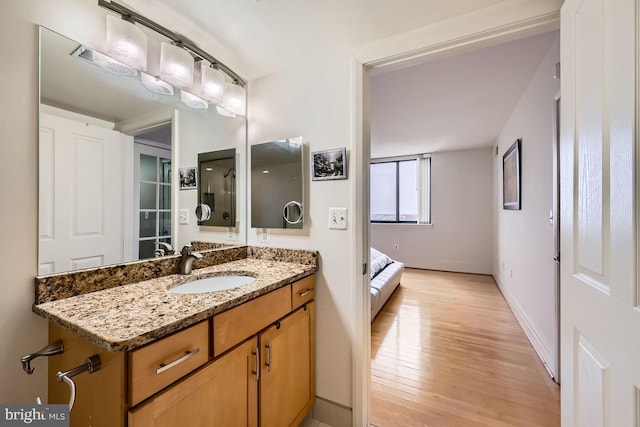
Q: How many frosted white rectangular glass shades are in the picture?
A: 4